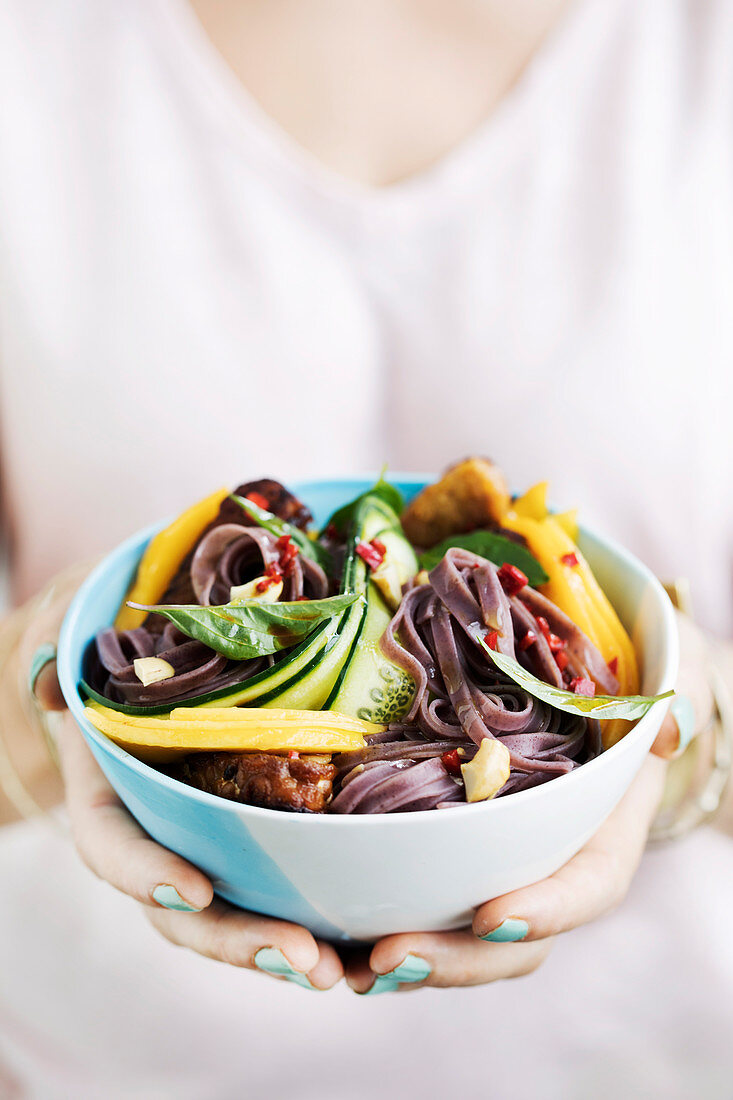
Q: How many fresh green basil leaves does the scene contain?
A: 5